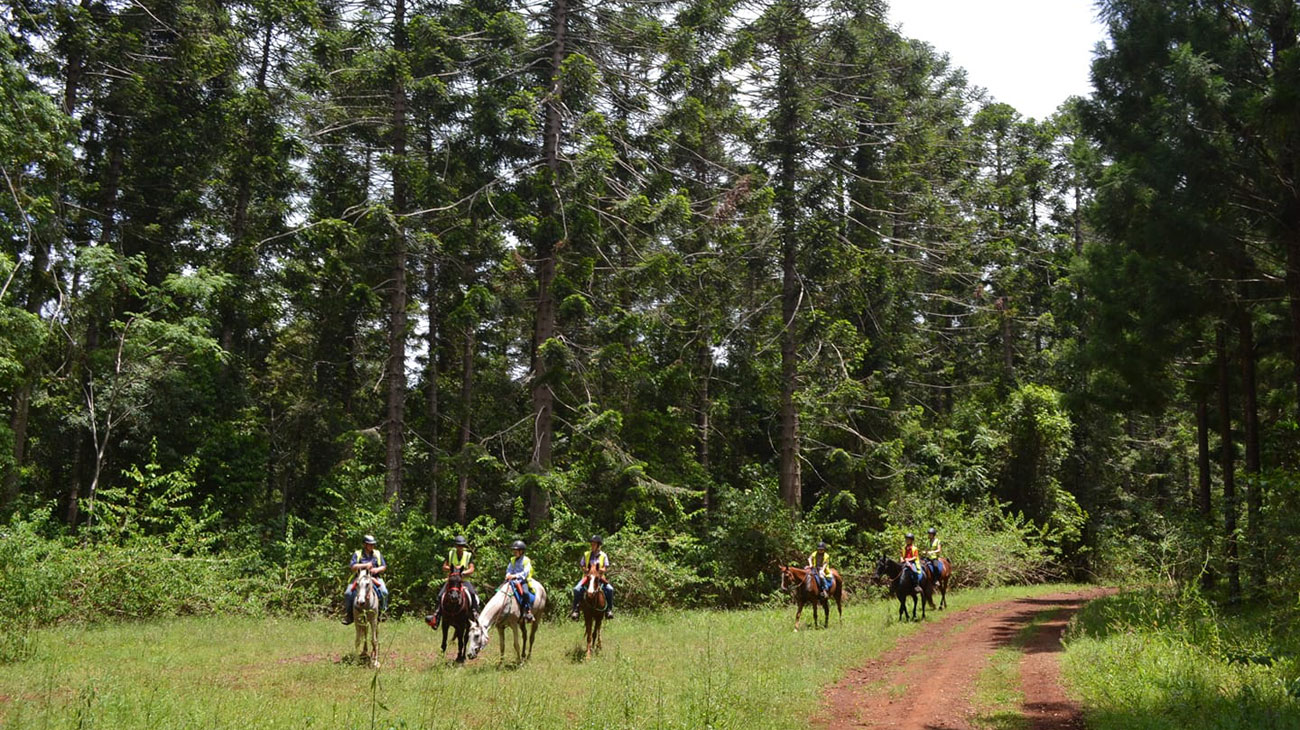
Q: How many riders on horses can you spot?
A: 7